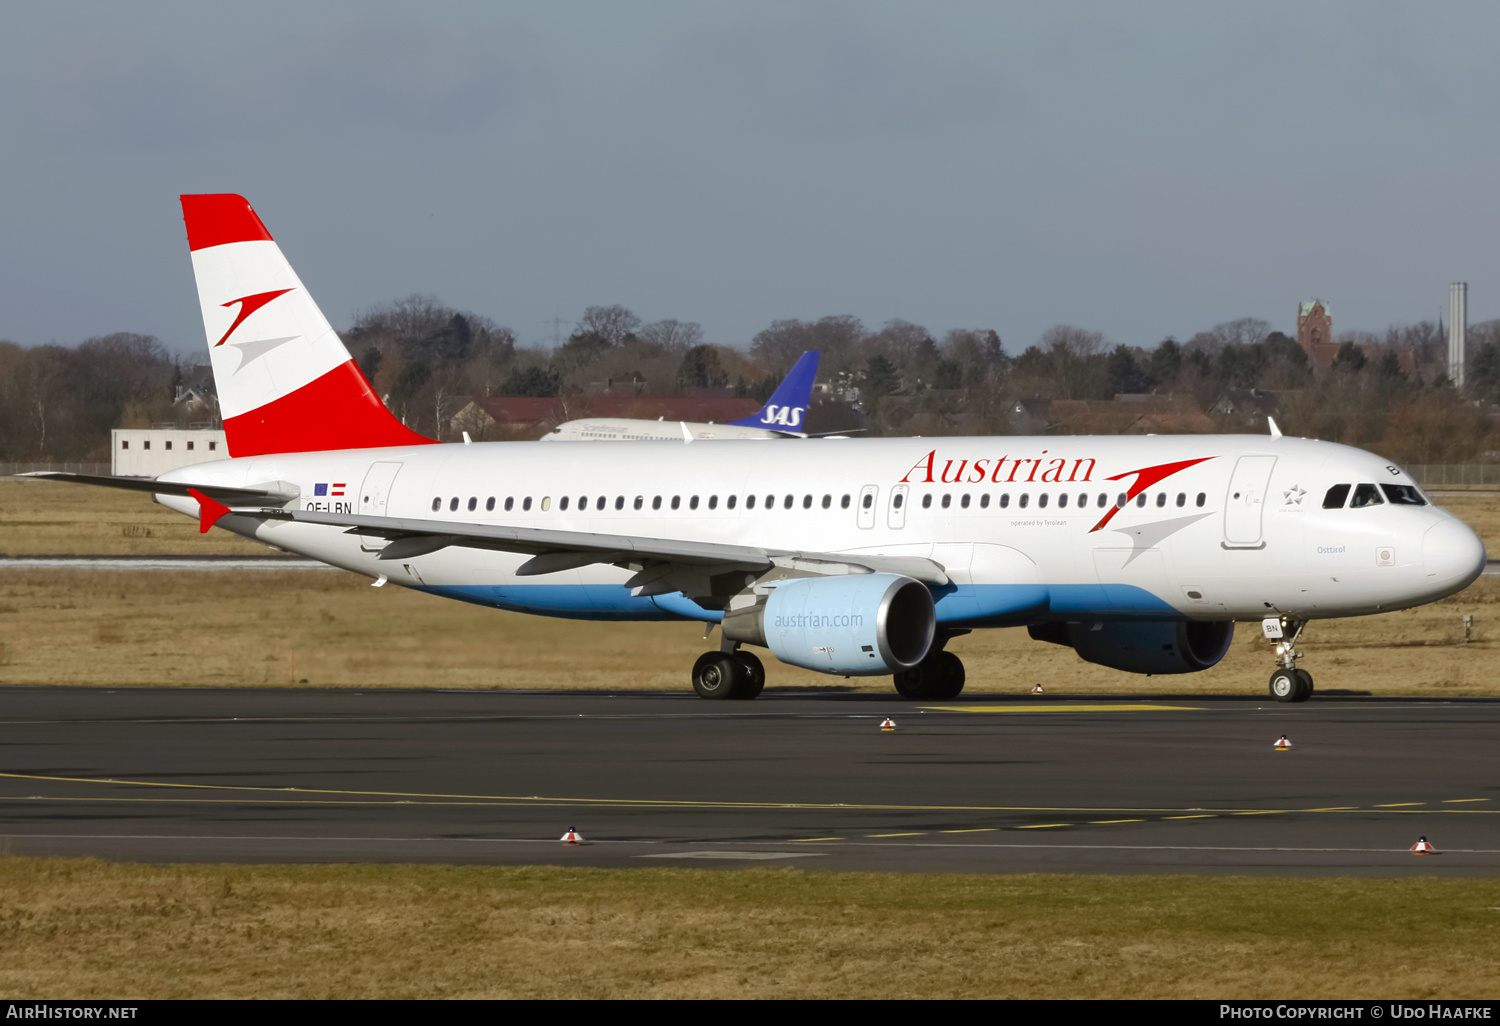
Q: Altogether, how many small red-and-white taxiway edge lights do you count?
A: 5